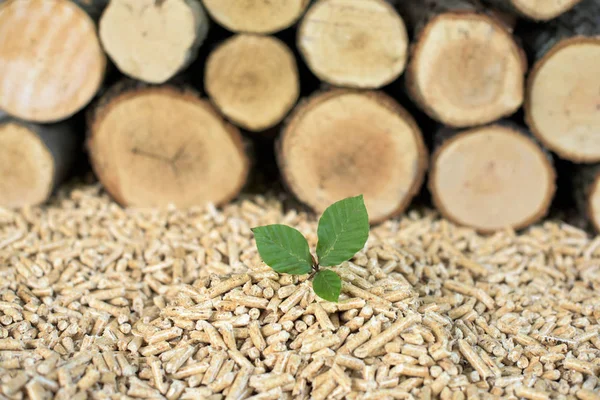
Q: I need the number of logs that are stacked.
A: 13